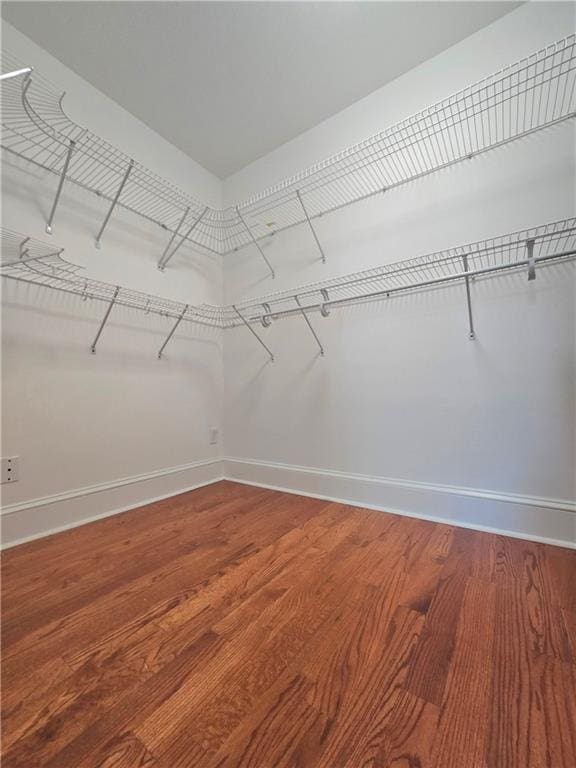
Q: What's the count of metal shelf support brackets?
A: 11